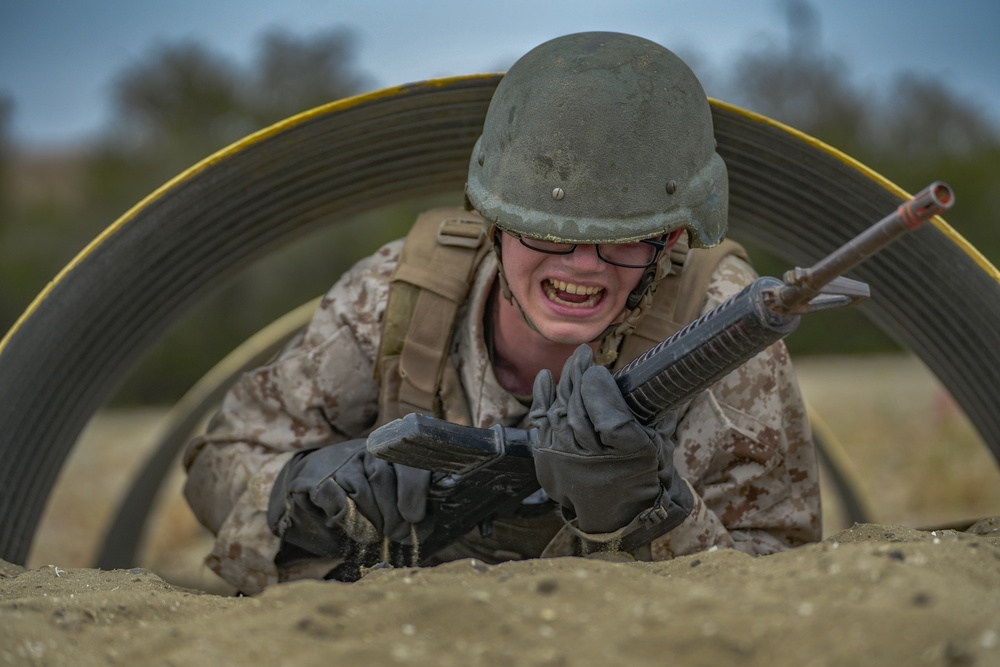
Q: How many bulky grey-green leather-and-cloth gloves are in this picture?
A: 2